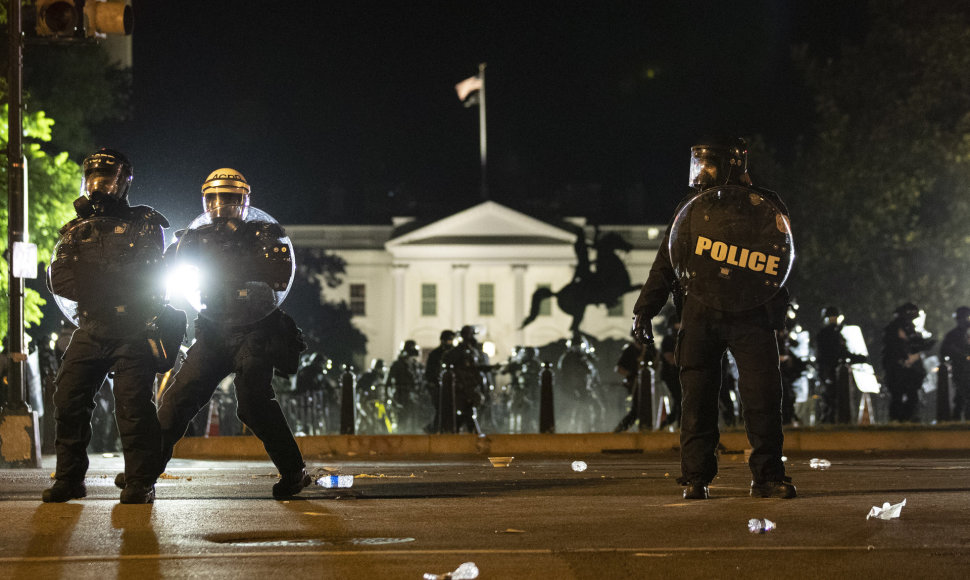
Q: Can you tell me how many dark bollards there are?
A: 6